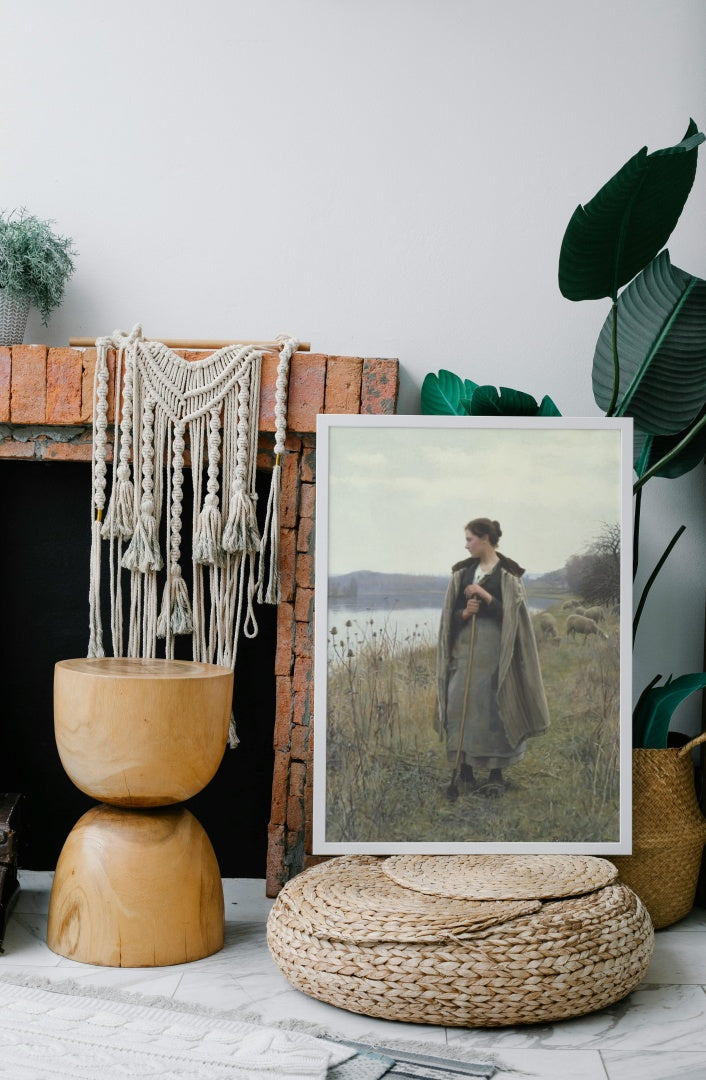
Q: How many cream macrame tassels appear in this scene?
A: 5